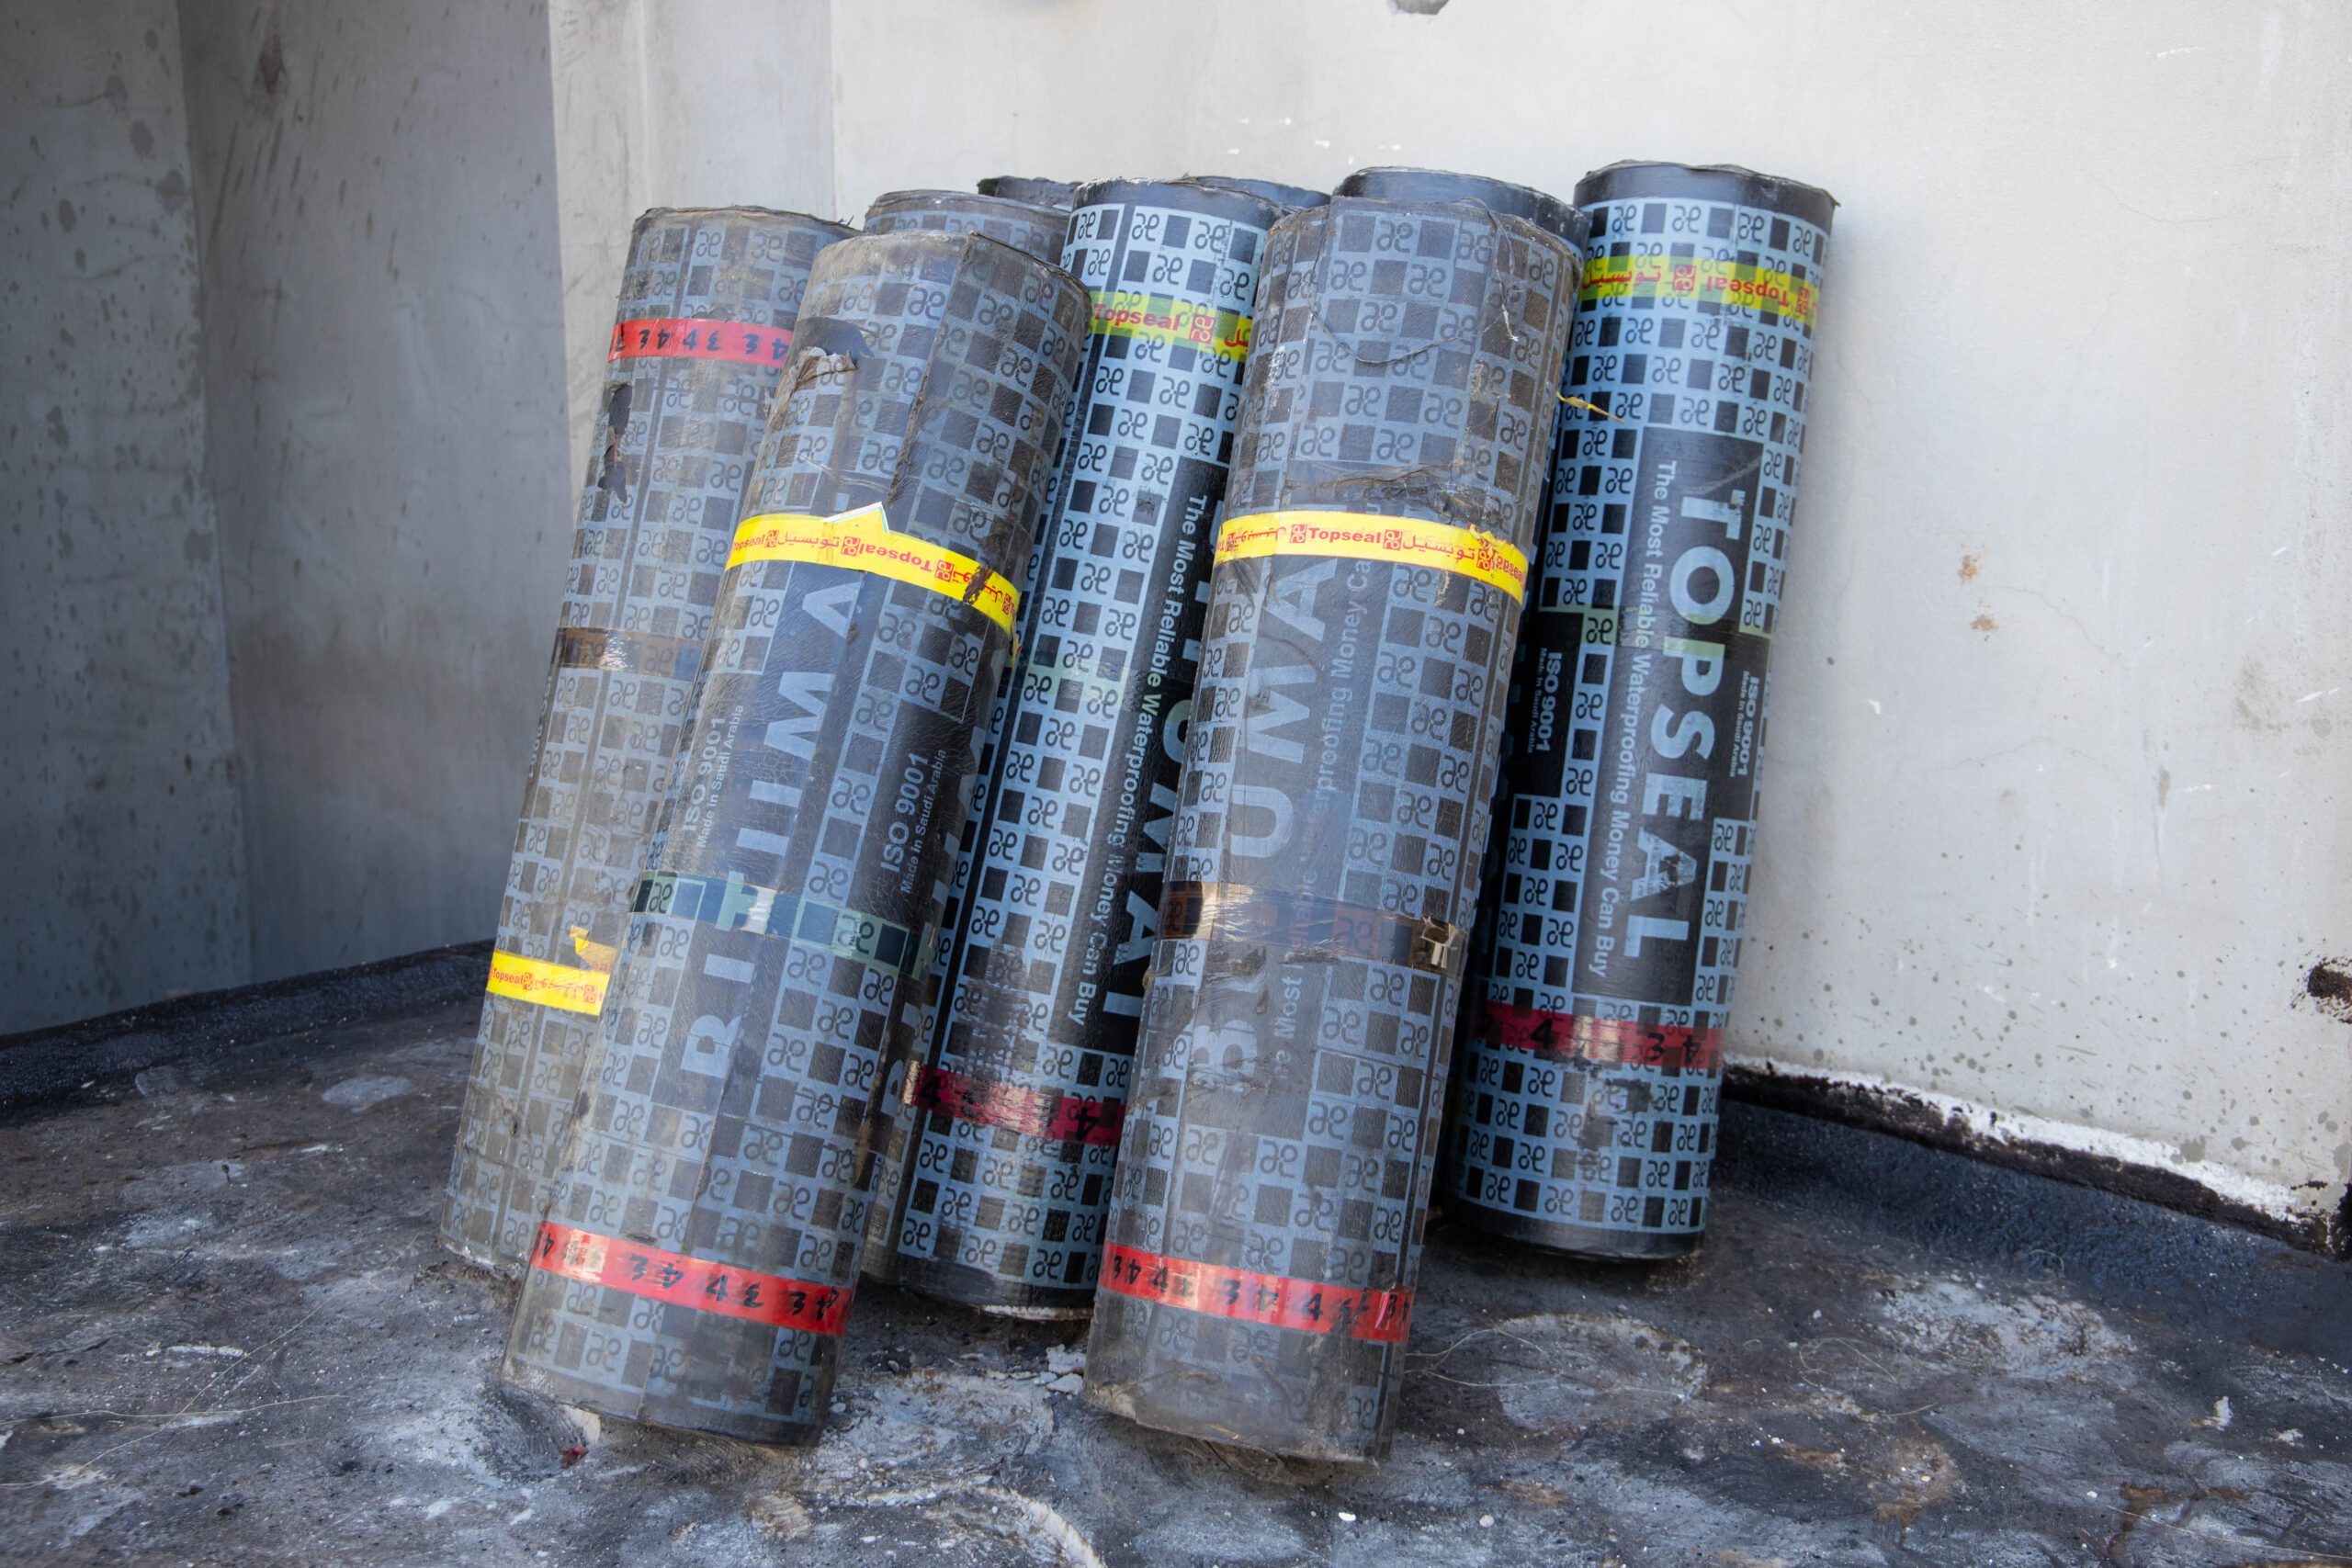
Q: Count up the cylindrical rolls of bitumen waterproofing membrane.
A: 9